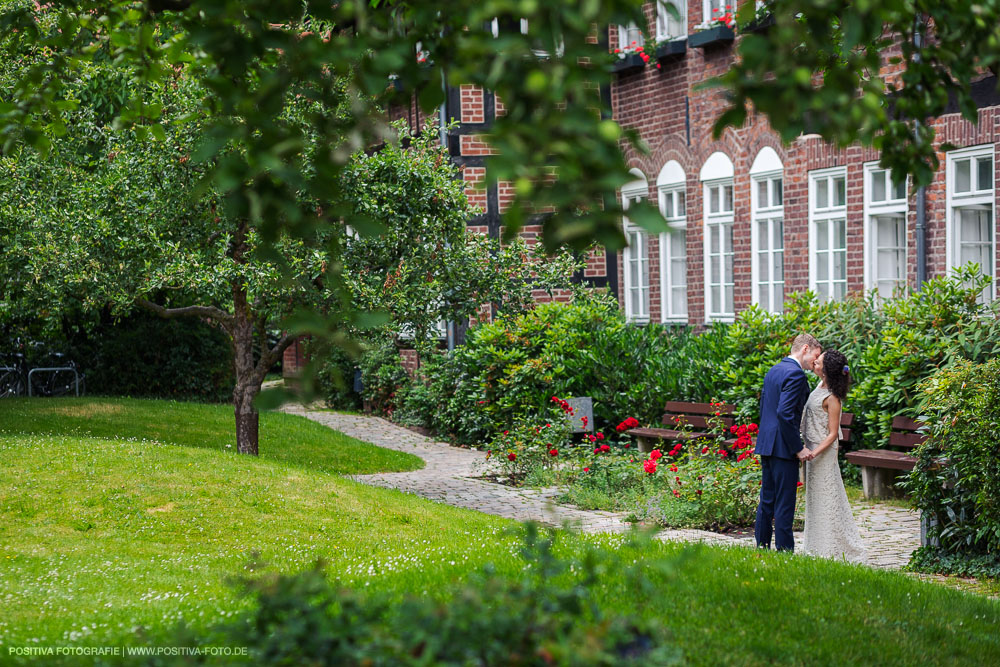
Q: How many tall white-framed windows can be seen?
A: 7